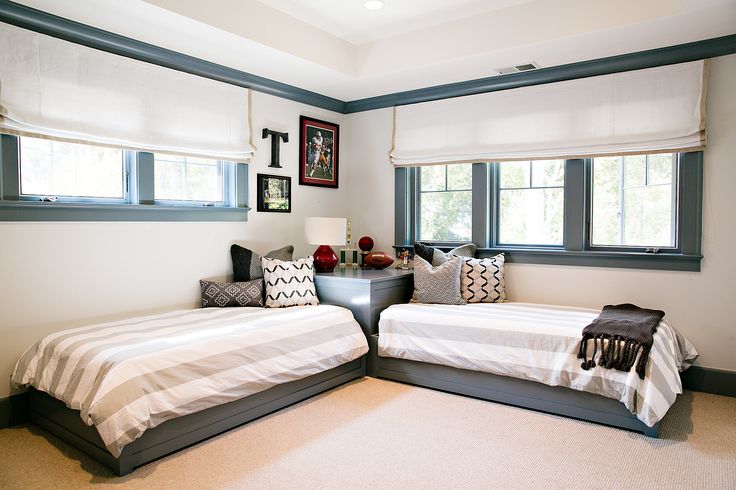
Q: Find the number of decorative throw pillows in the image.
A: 6